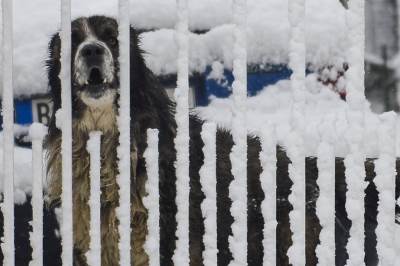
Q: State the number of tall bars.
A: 7